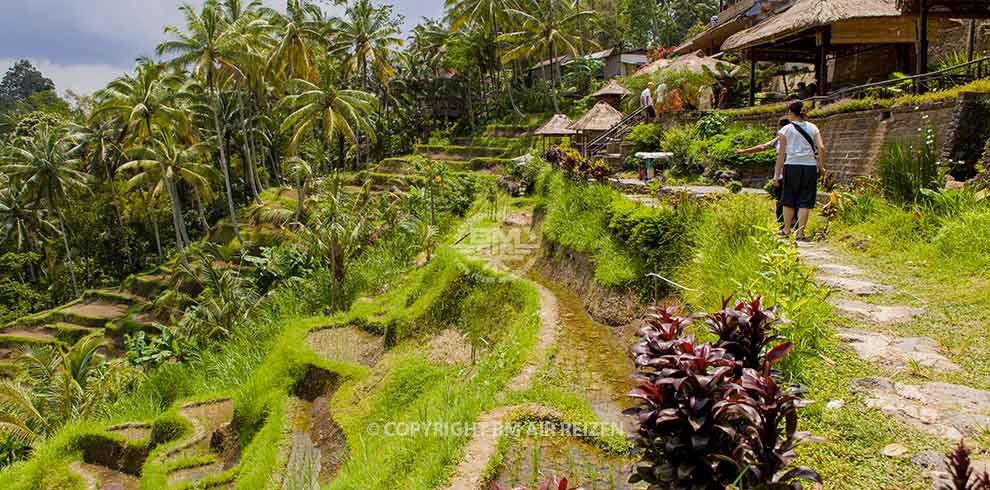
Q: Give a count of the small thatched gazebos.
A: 3